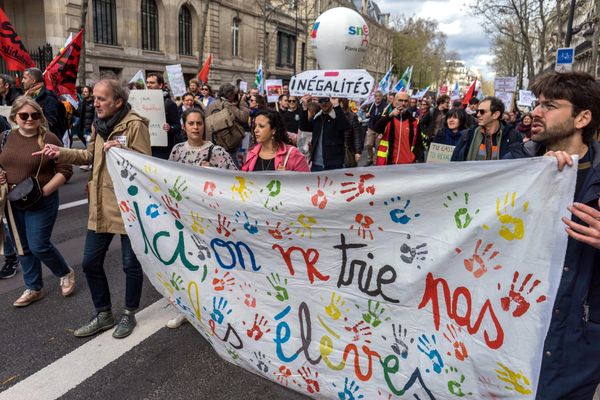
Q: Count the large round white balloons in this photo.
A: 1